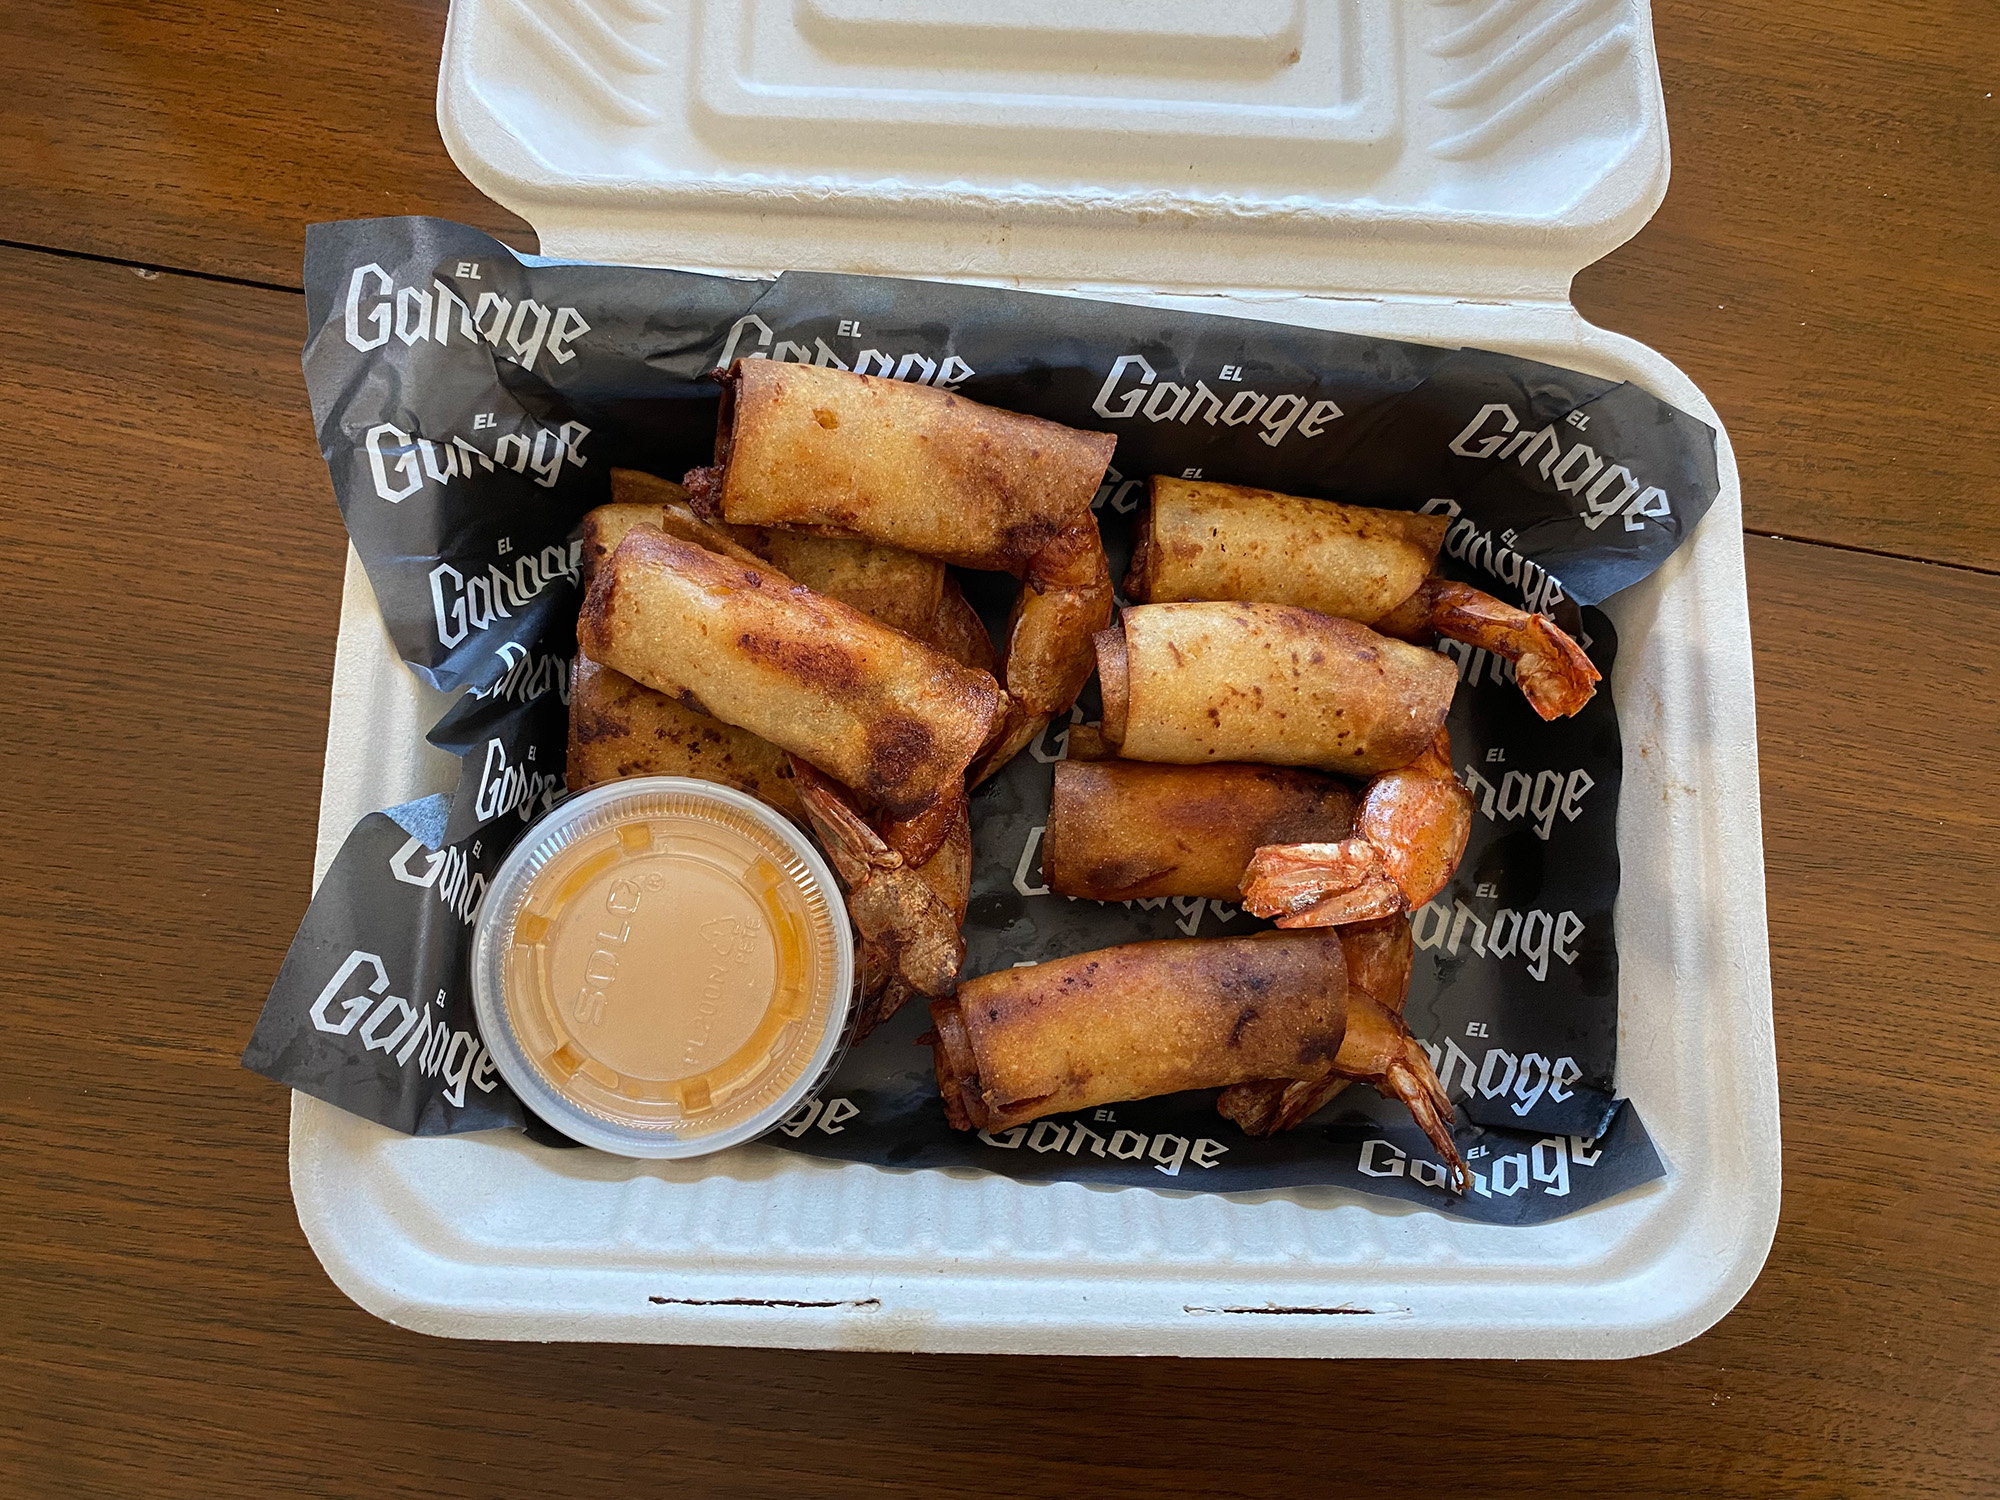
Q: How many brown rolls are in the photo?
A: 8